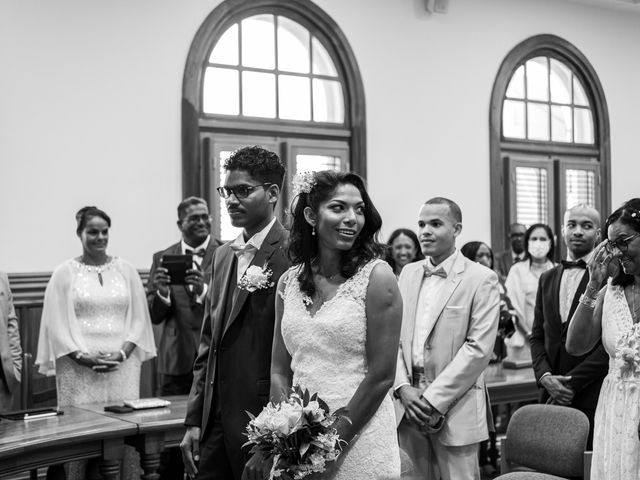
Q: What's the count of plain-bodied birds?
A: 0